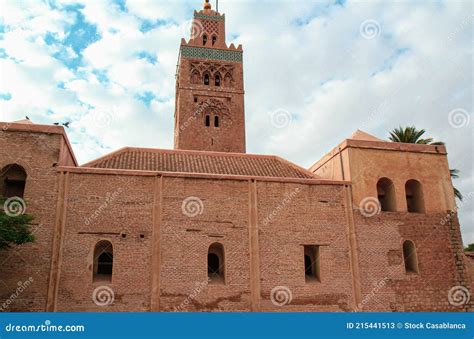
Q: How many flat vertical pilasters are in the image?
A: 4